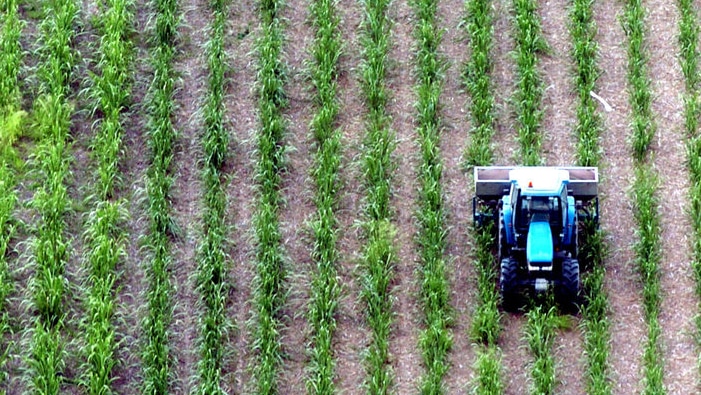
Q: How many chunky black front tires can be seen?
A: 2